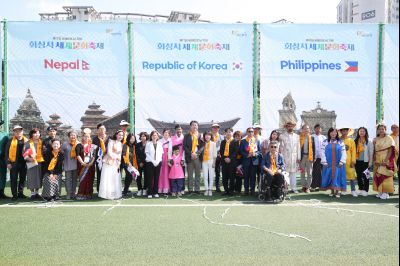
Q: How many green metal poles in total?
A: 4